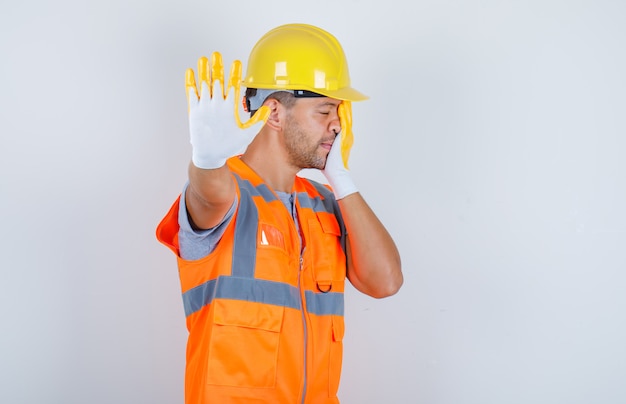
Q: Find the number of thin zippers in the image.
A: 1